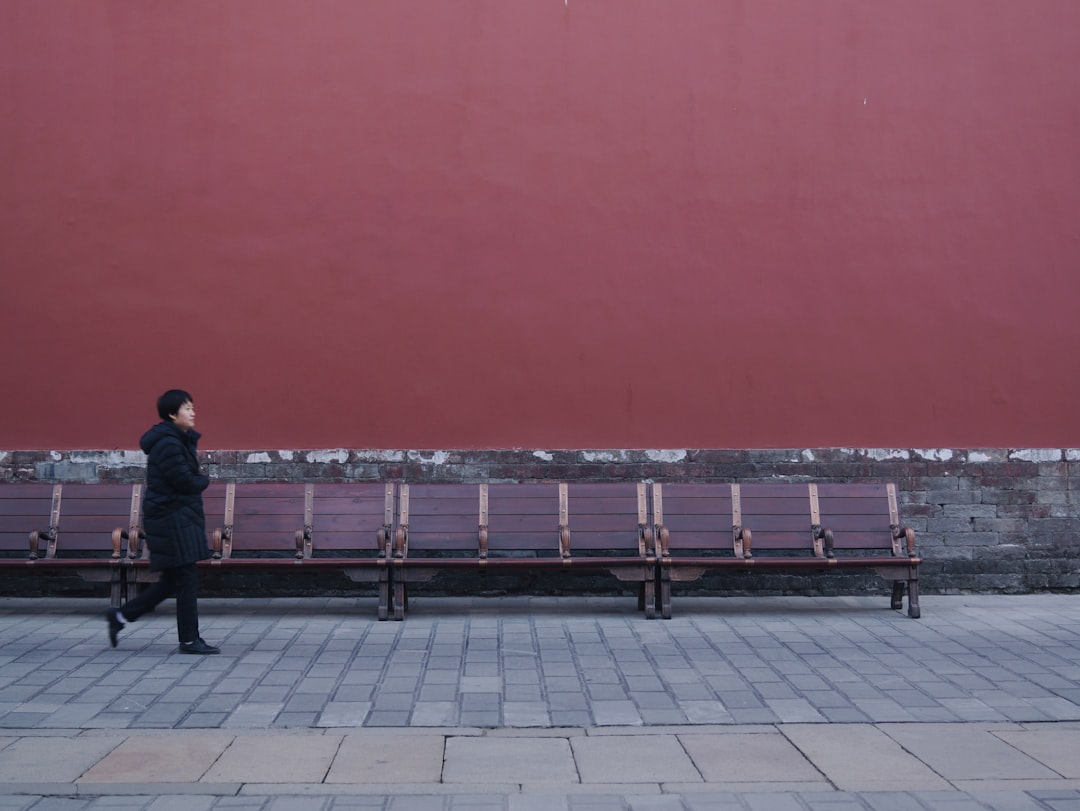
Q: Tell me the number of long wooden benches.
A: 4